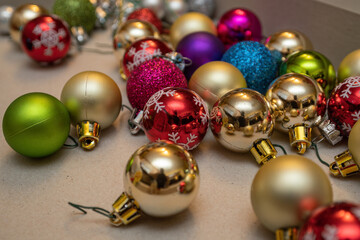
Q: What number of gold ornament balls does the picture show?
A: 12